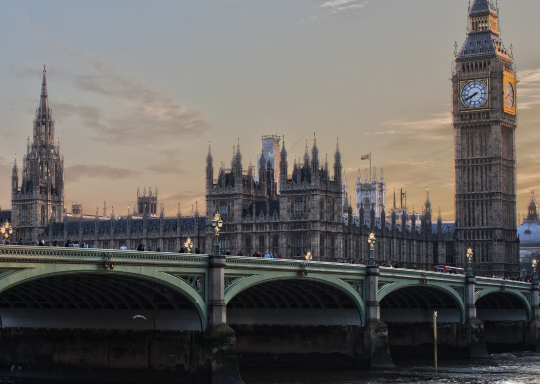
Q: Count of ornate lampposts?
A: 7